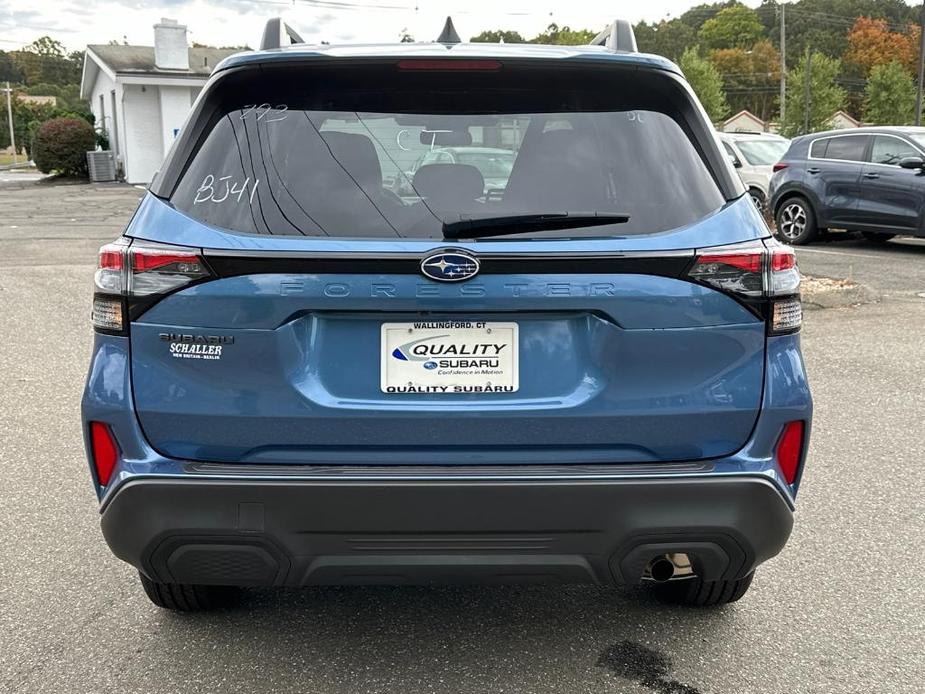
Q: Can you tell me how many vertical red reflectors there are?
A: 2